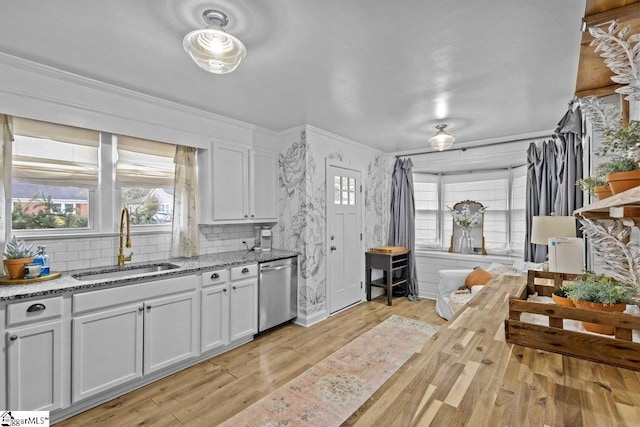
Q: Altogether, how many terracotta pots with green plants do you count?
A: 5